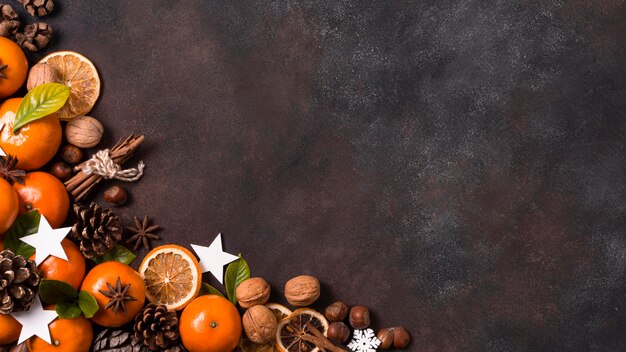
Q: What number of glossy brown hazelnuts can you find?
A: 8